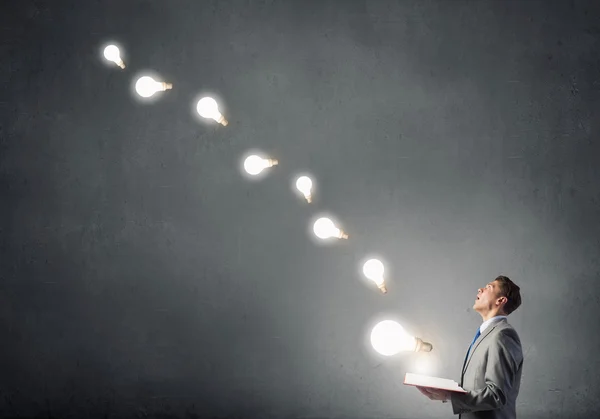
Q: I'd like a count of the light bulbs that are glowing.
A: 8